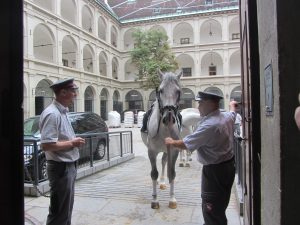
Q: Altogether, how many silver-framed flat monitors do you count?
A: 0